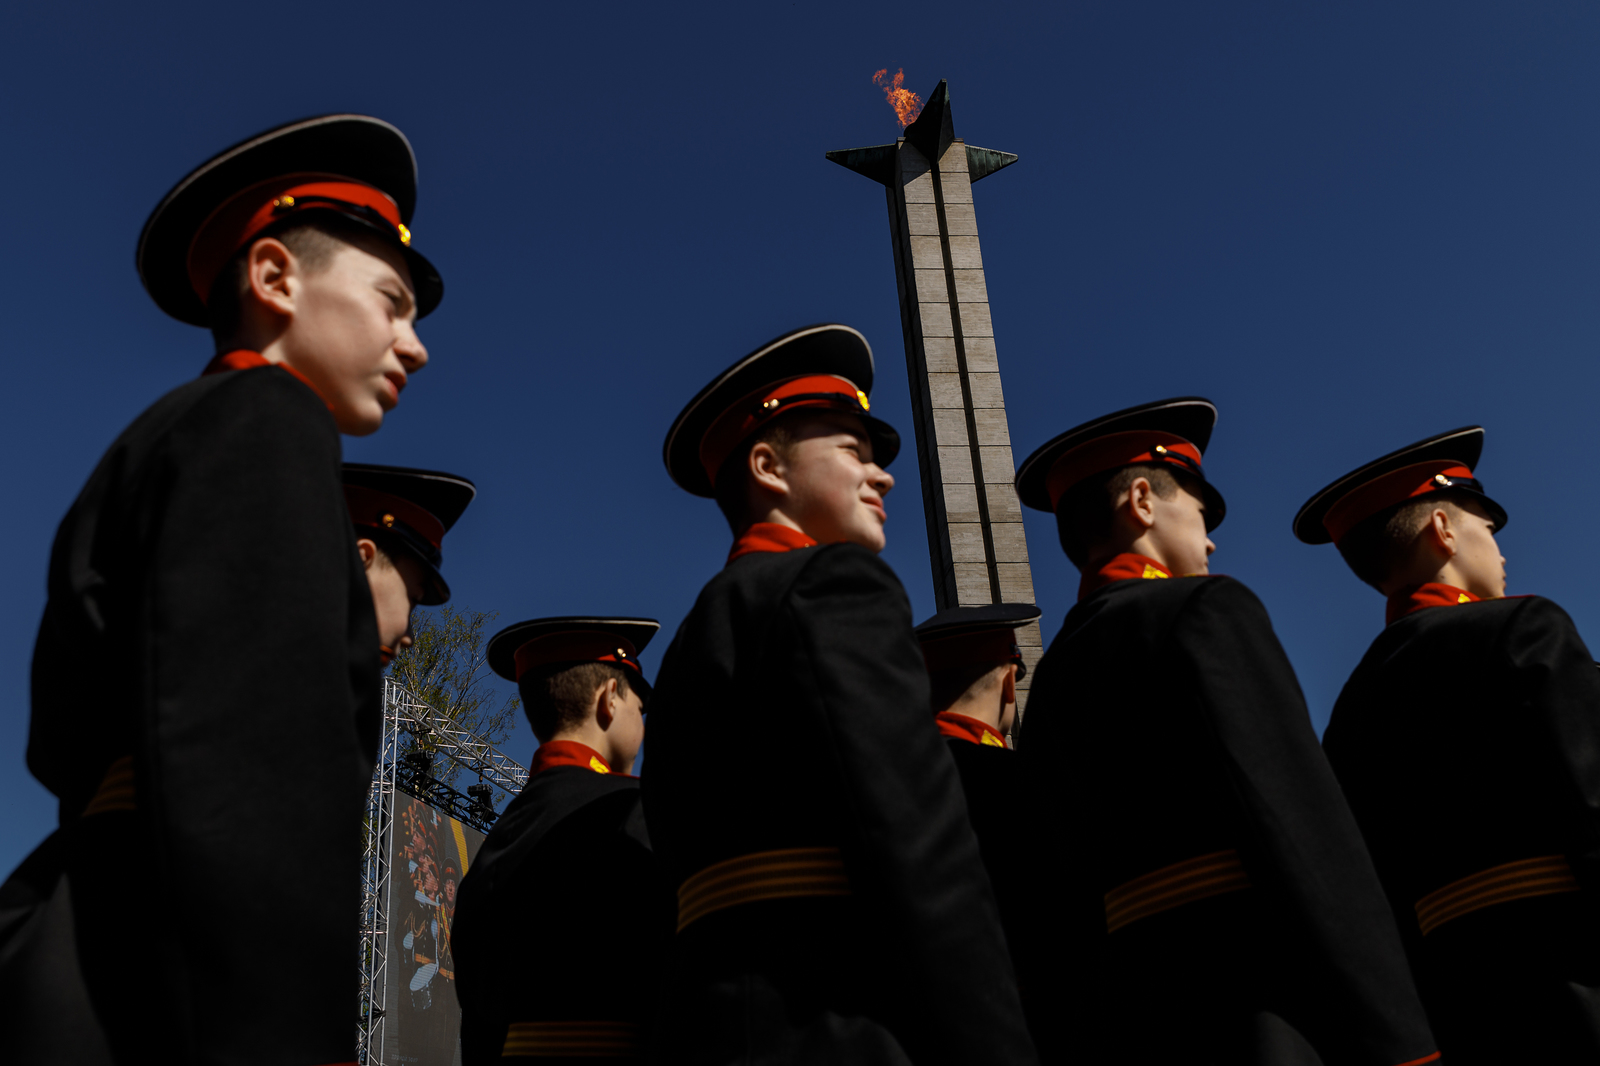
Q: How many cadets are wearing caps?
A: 7